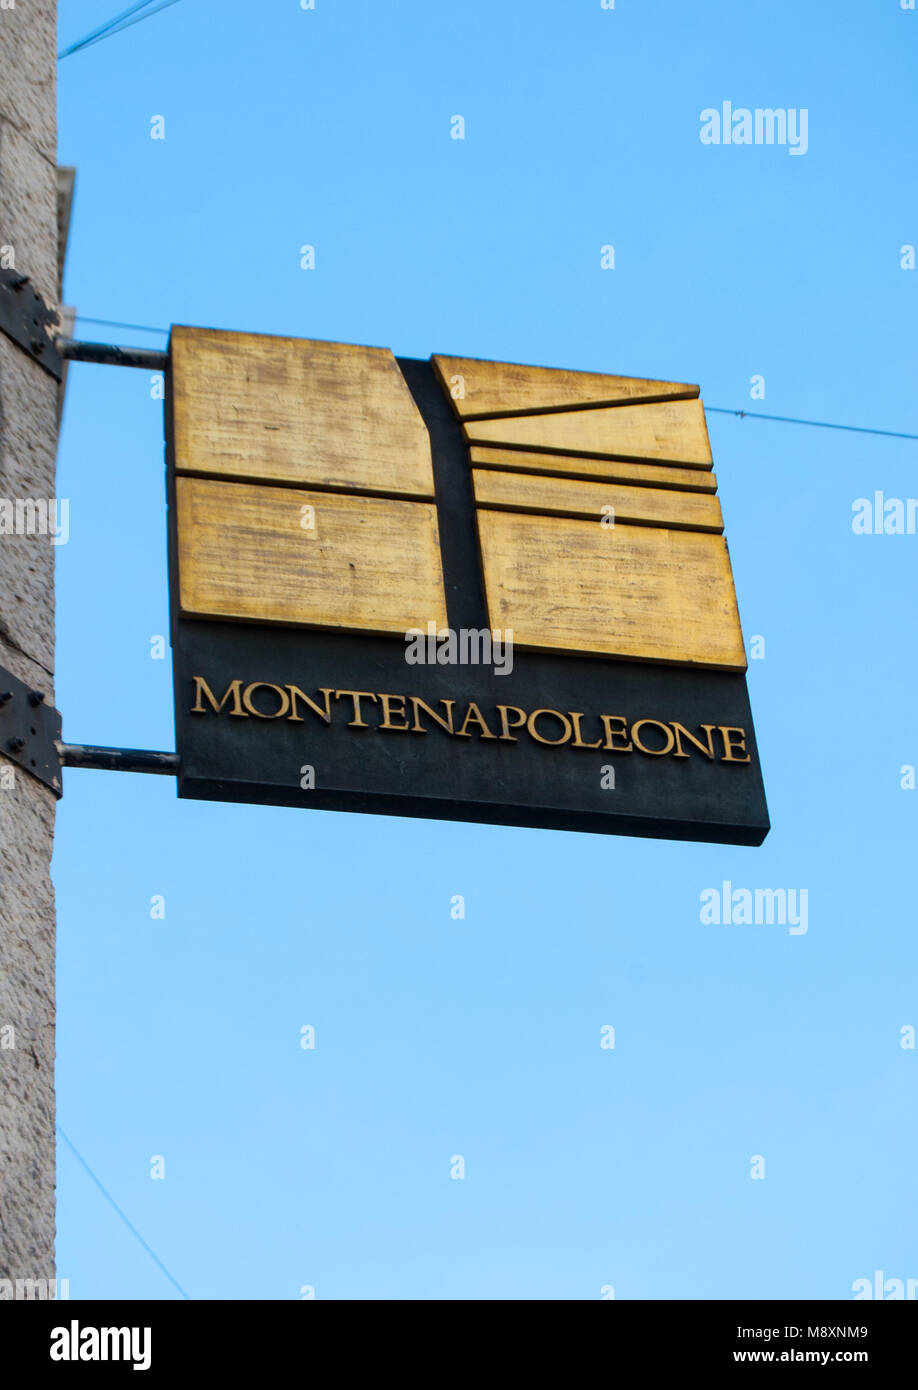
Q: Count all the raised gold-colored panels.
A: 7